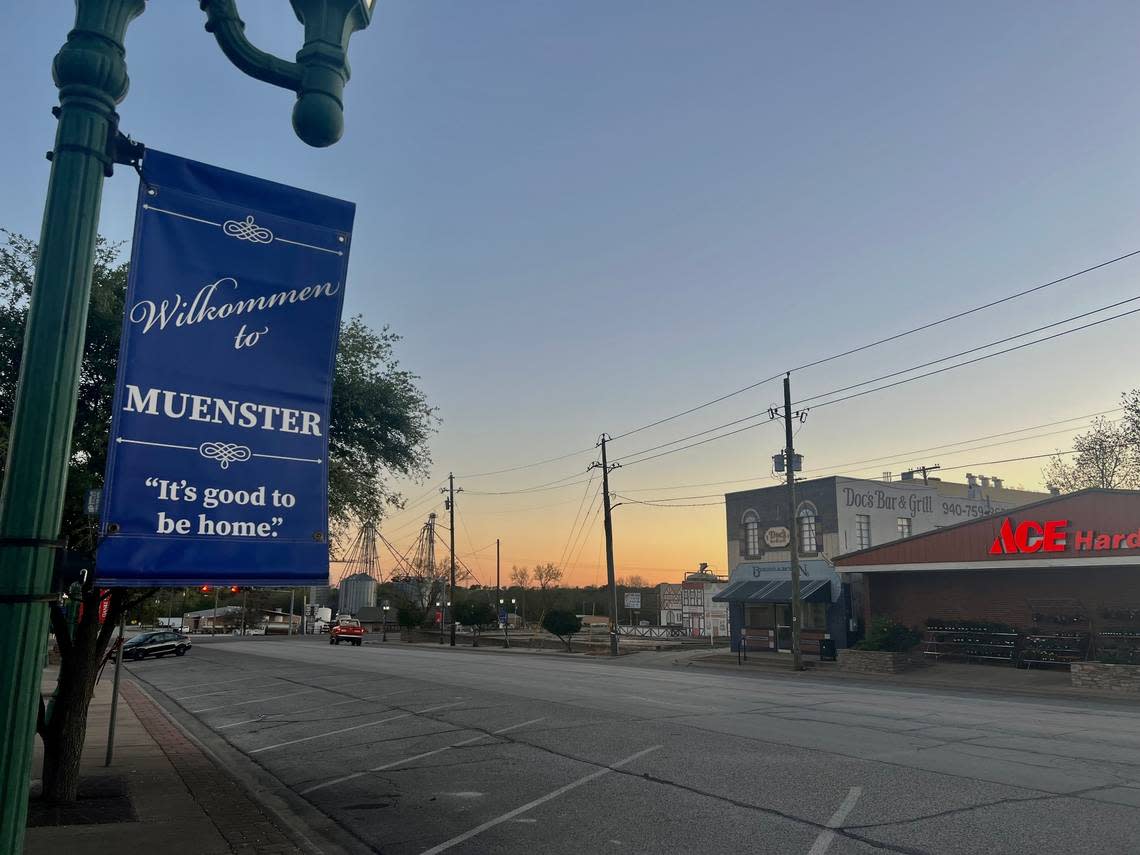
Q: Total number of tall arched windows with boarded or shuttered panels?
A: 2